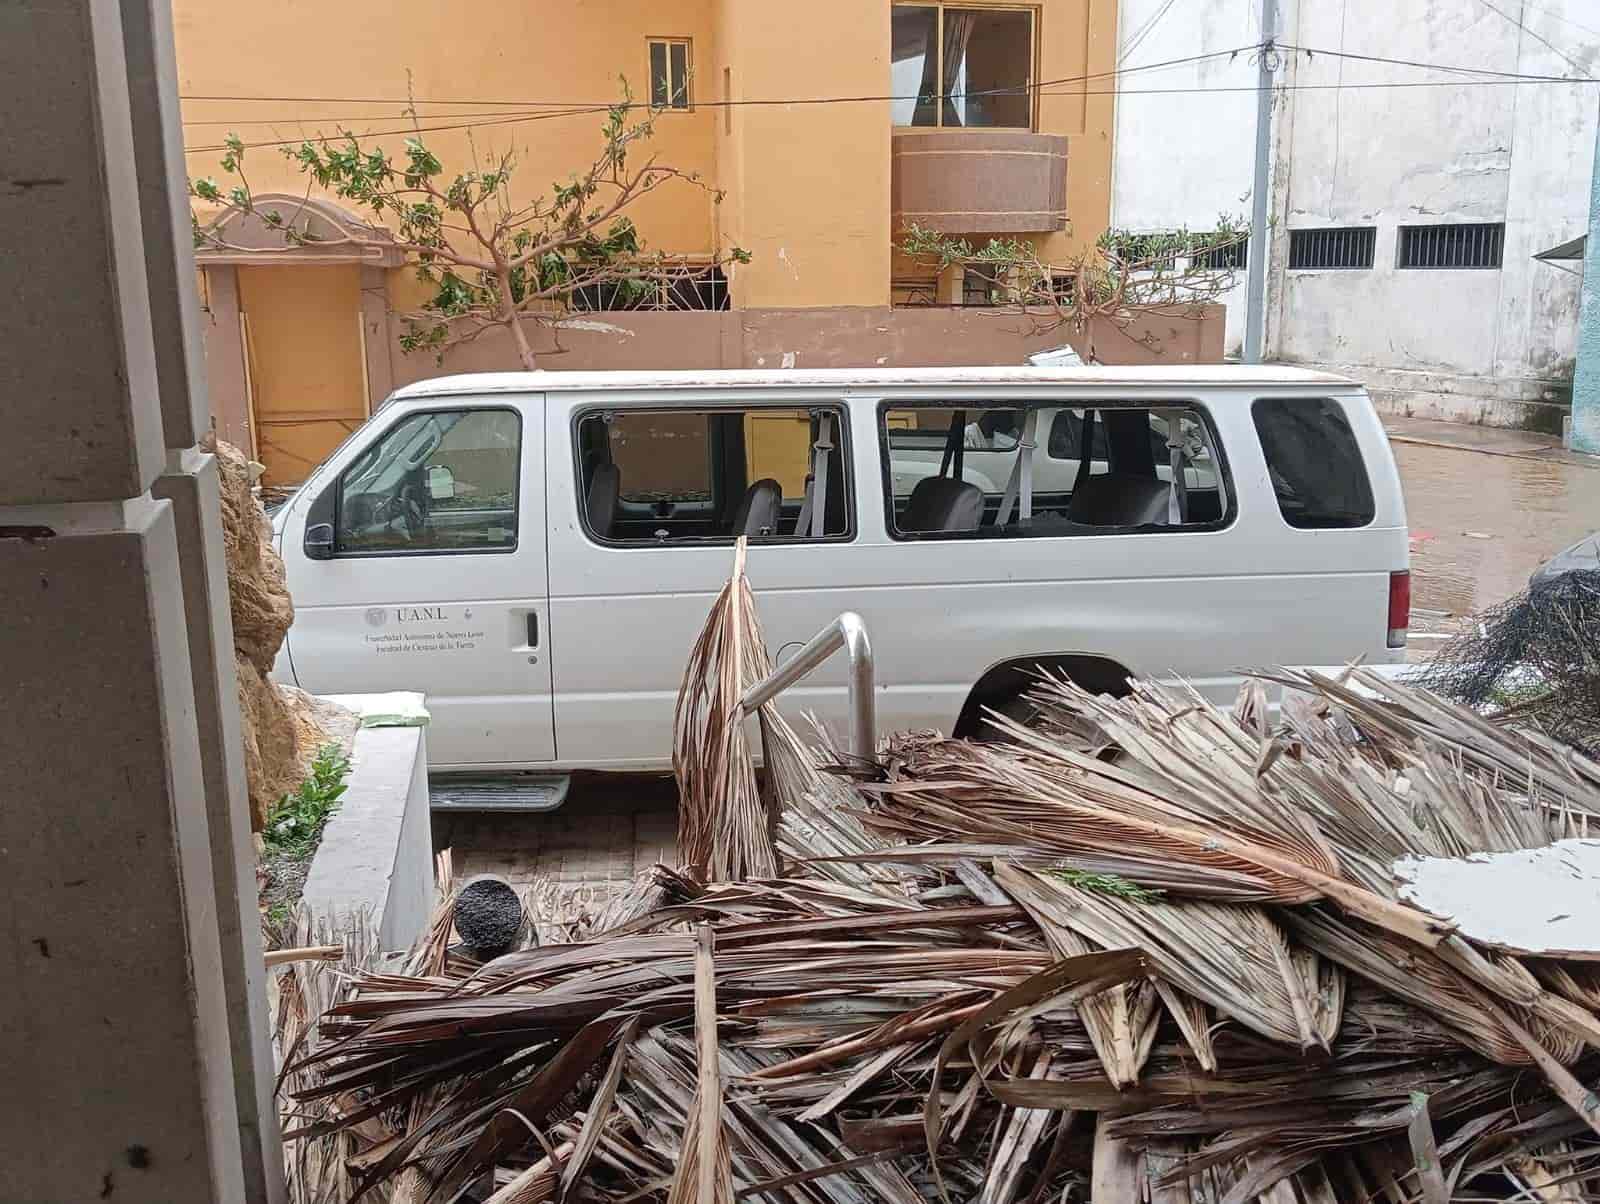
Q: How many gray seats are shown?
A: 4